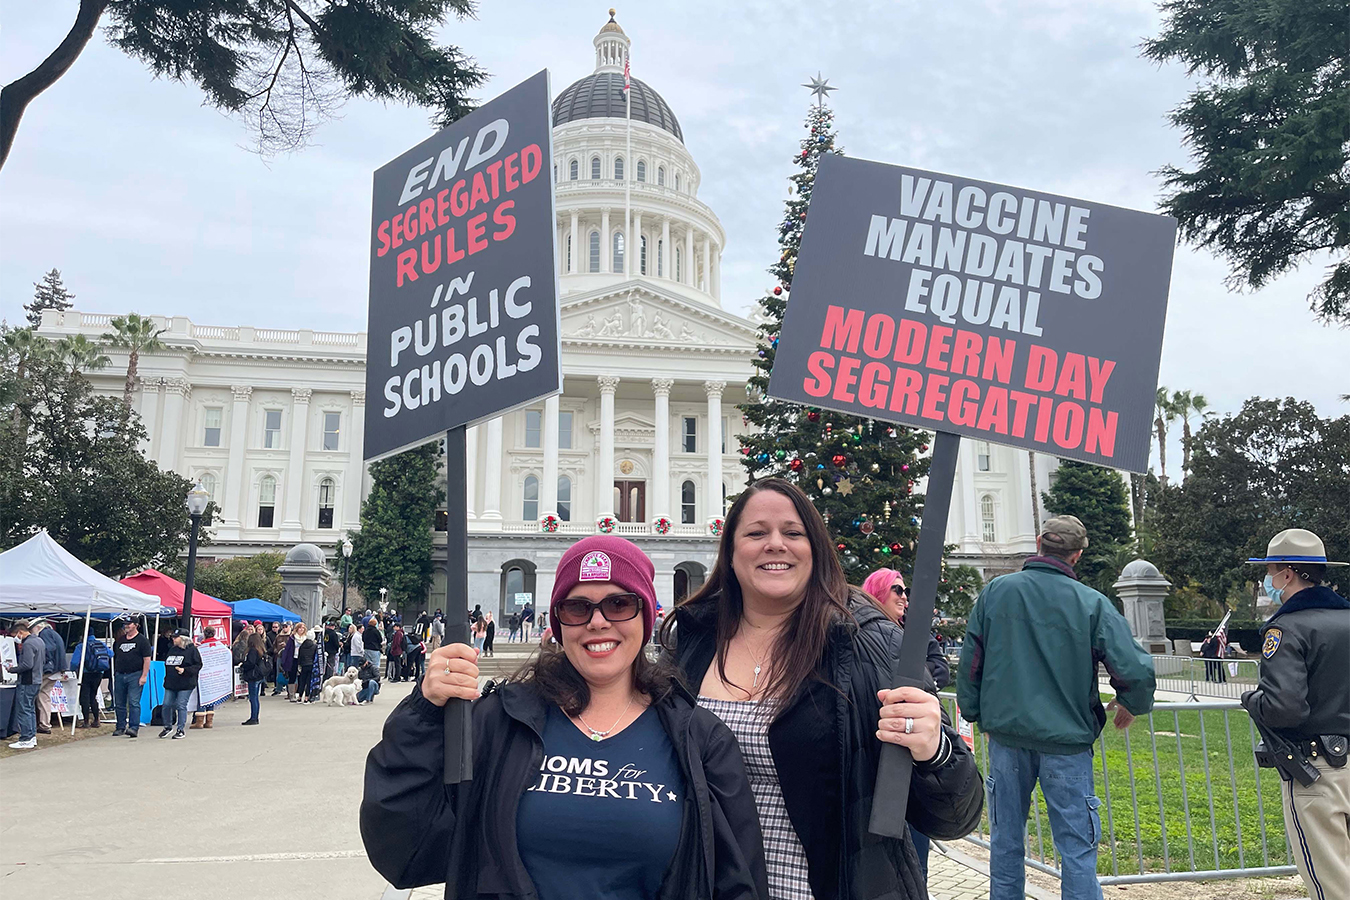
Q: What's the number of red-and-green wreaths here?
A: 4